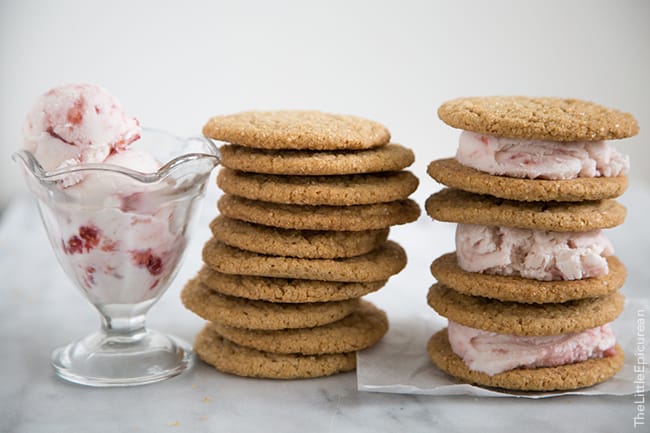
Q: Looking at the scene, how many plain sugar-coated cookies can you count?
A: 10